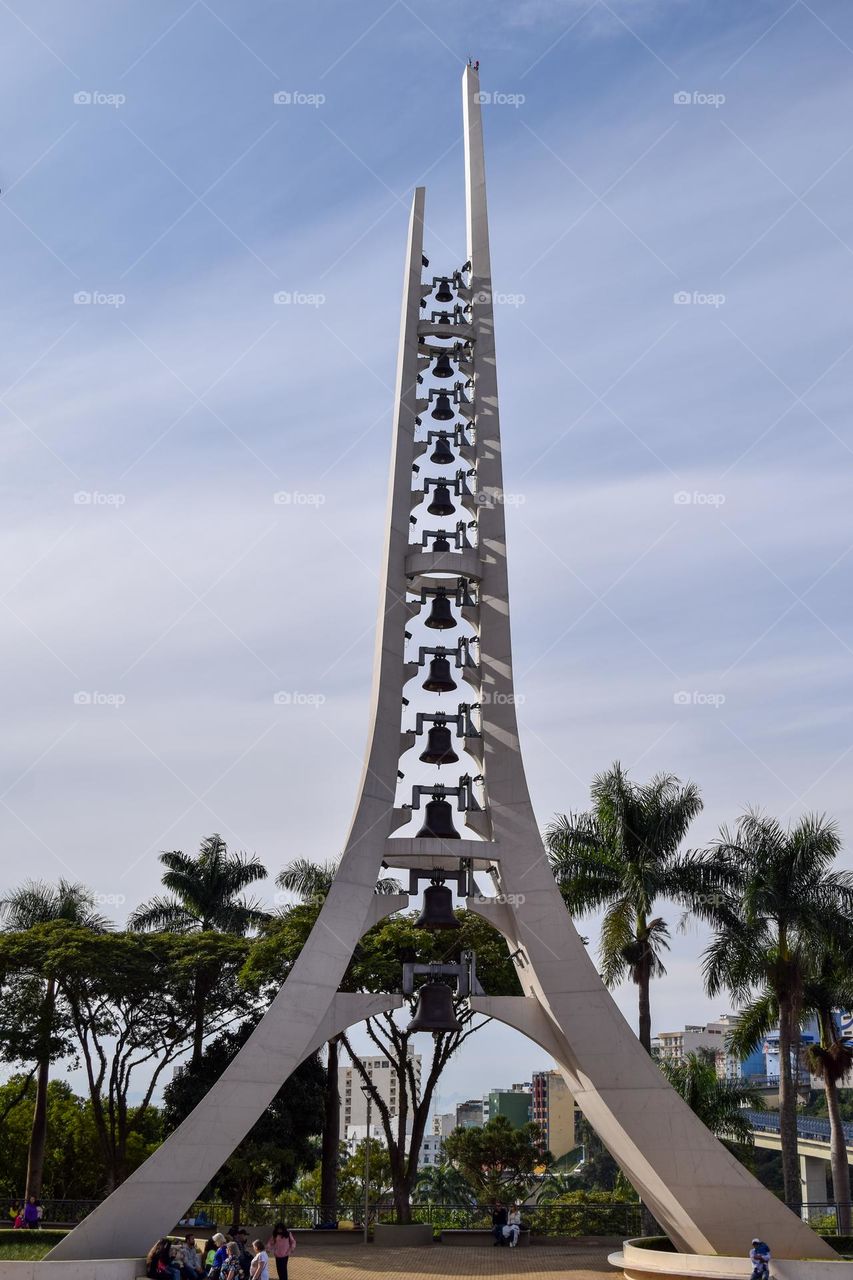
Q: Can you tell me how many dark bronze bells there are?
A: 13